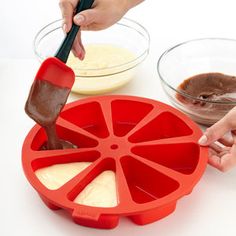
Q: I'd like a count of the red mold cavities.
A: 8